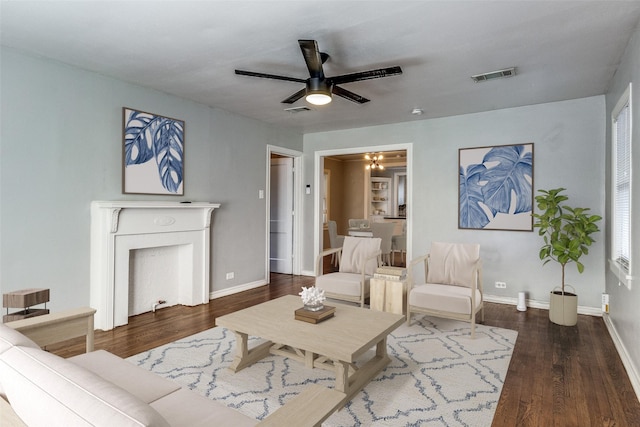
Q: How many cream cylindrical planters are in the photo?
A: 1